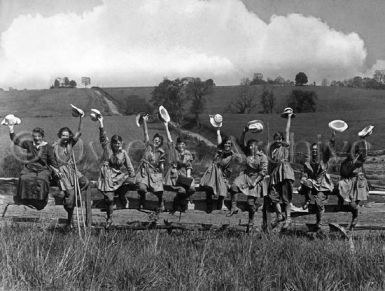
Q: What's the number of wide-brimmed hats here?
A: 10